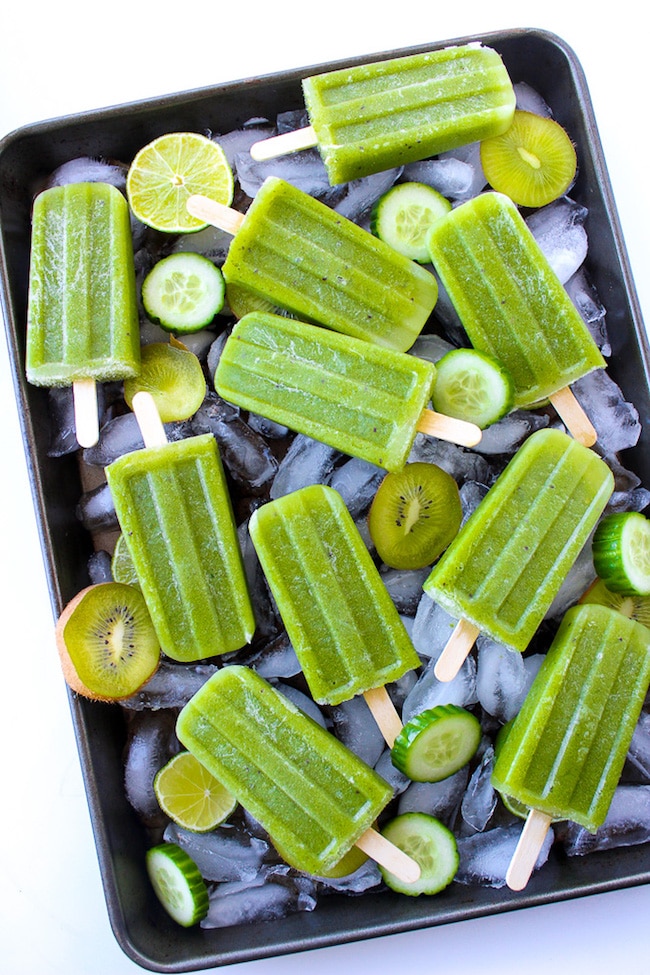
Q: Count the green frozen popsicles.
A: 10